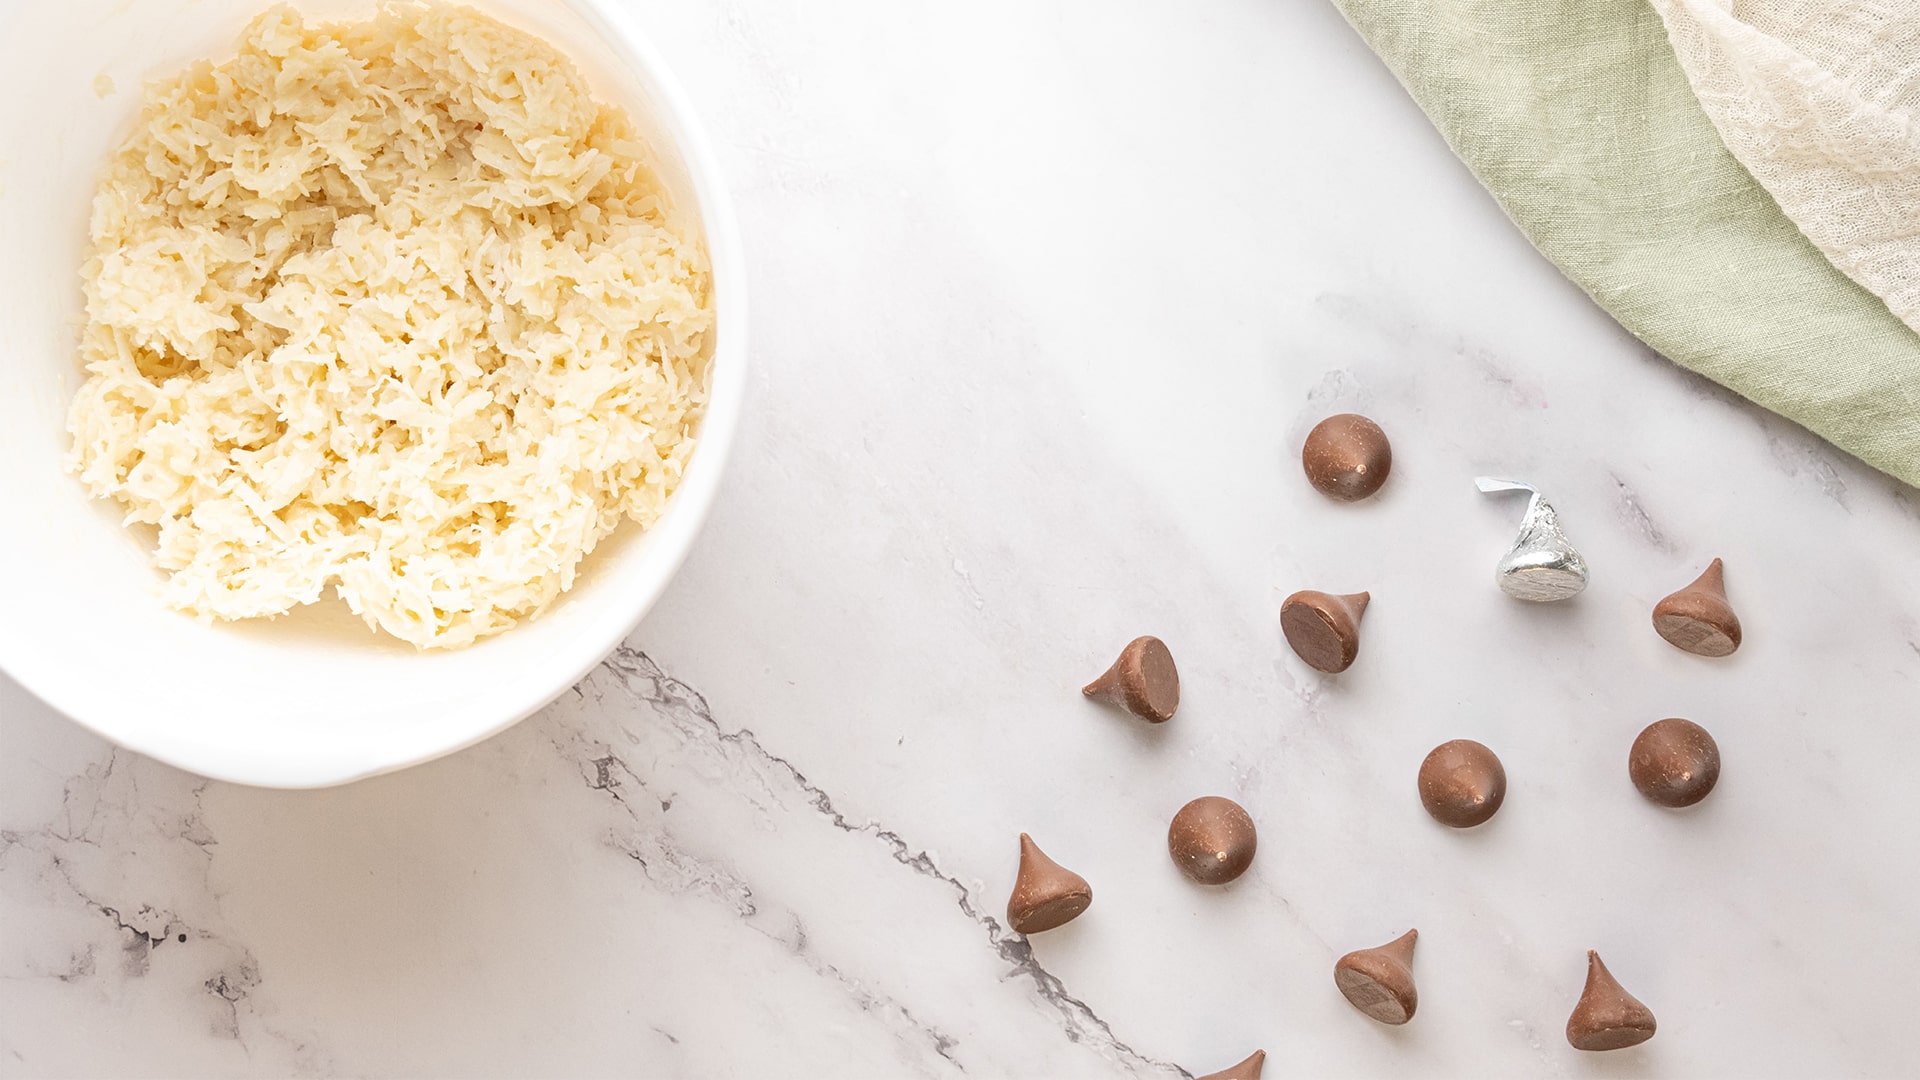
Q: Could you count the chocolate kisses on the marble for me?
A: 12